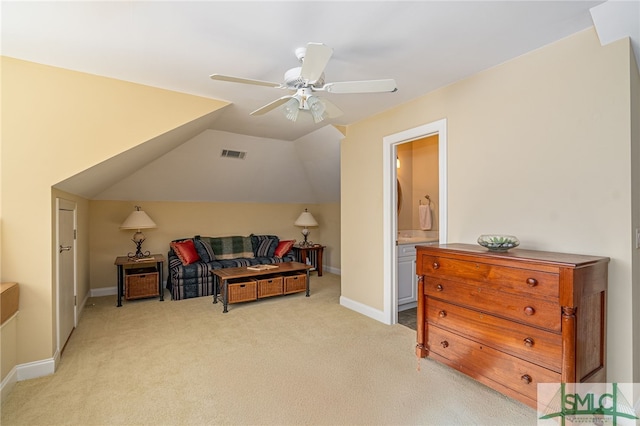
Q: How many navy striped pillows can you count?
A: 2